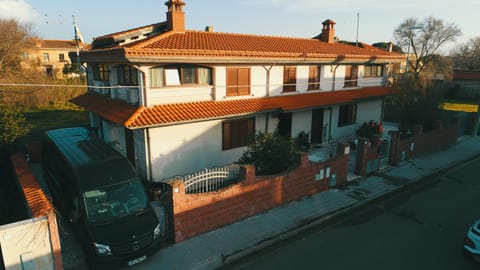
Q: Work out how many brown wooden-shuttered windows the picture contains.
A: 6